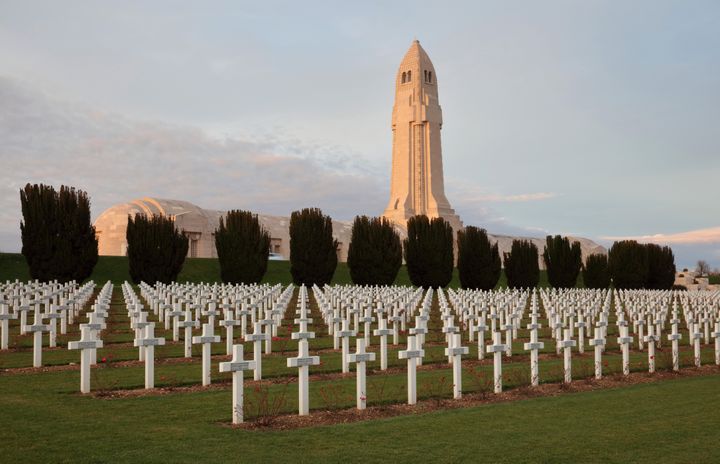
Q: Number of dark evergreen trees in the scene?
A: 12